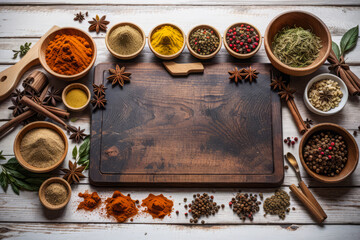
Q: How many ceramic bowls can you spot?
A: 1